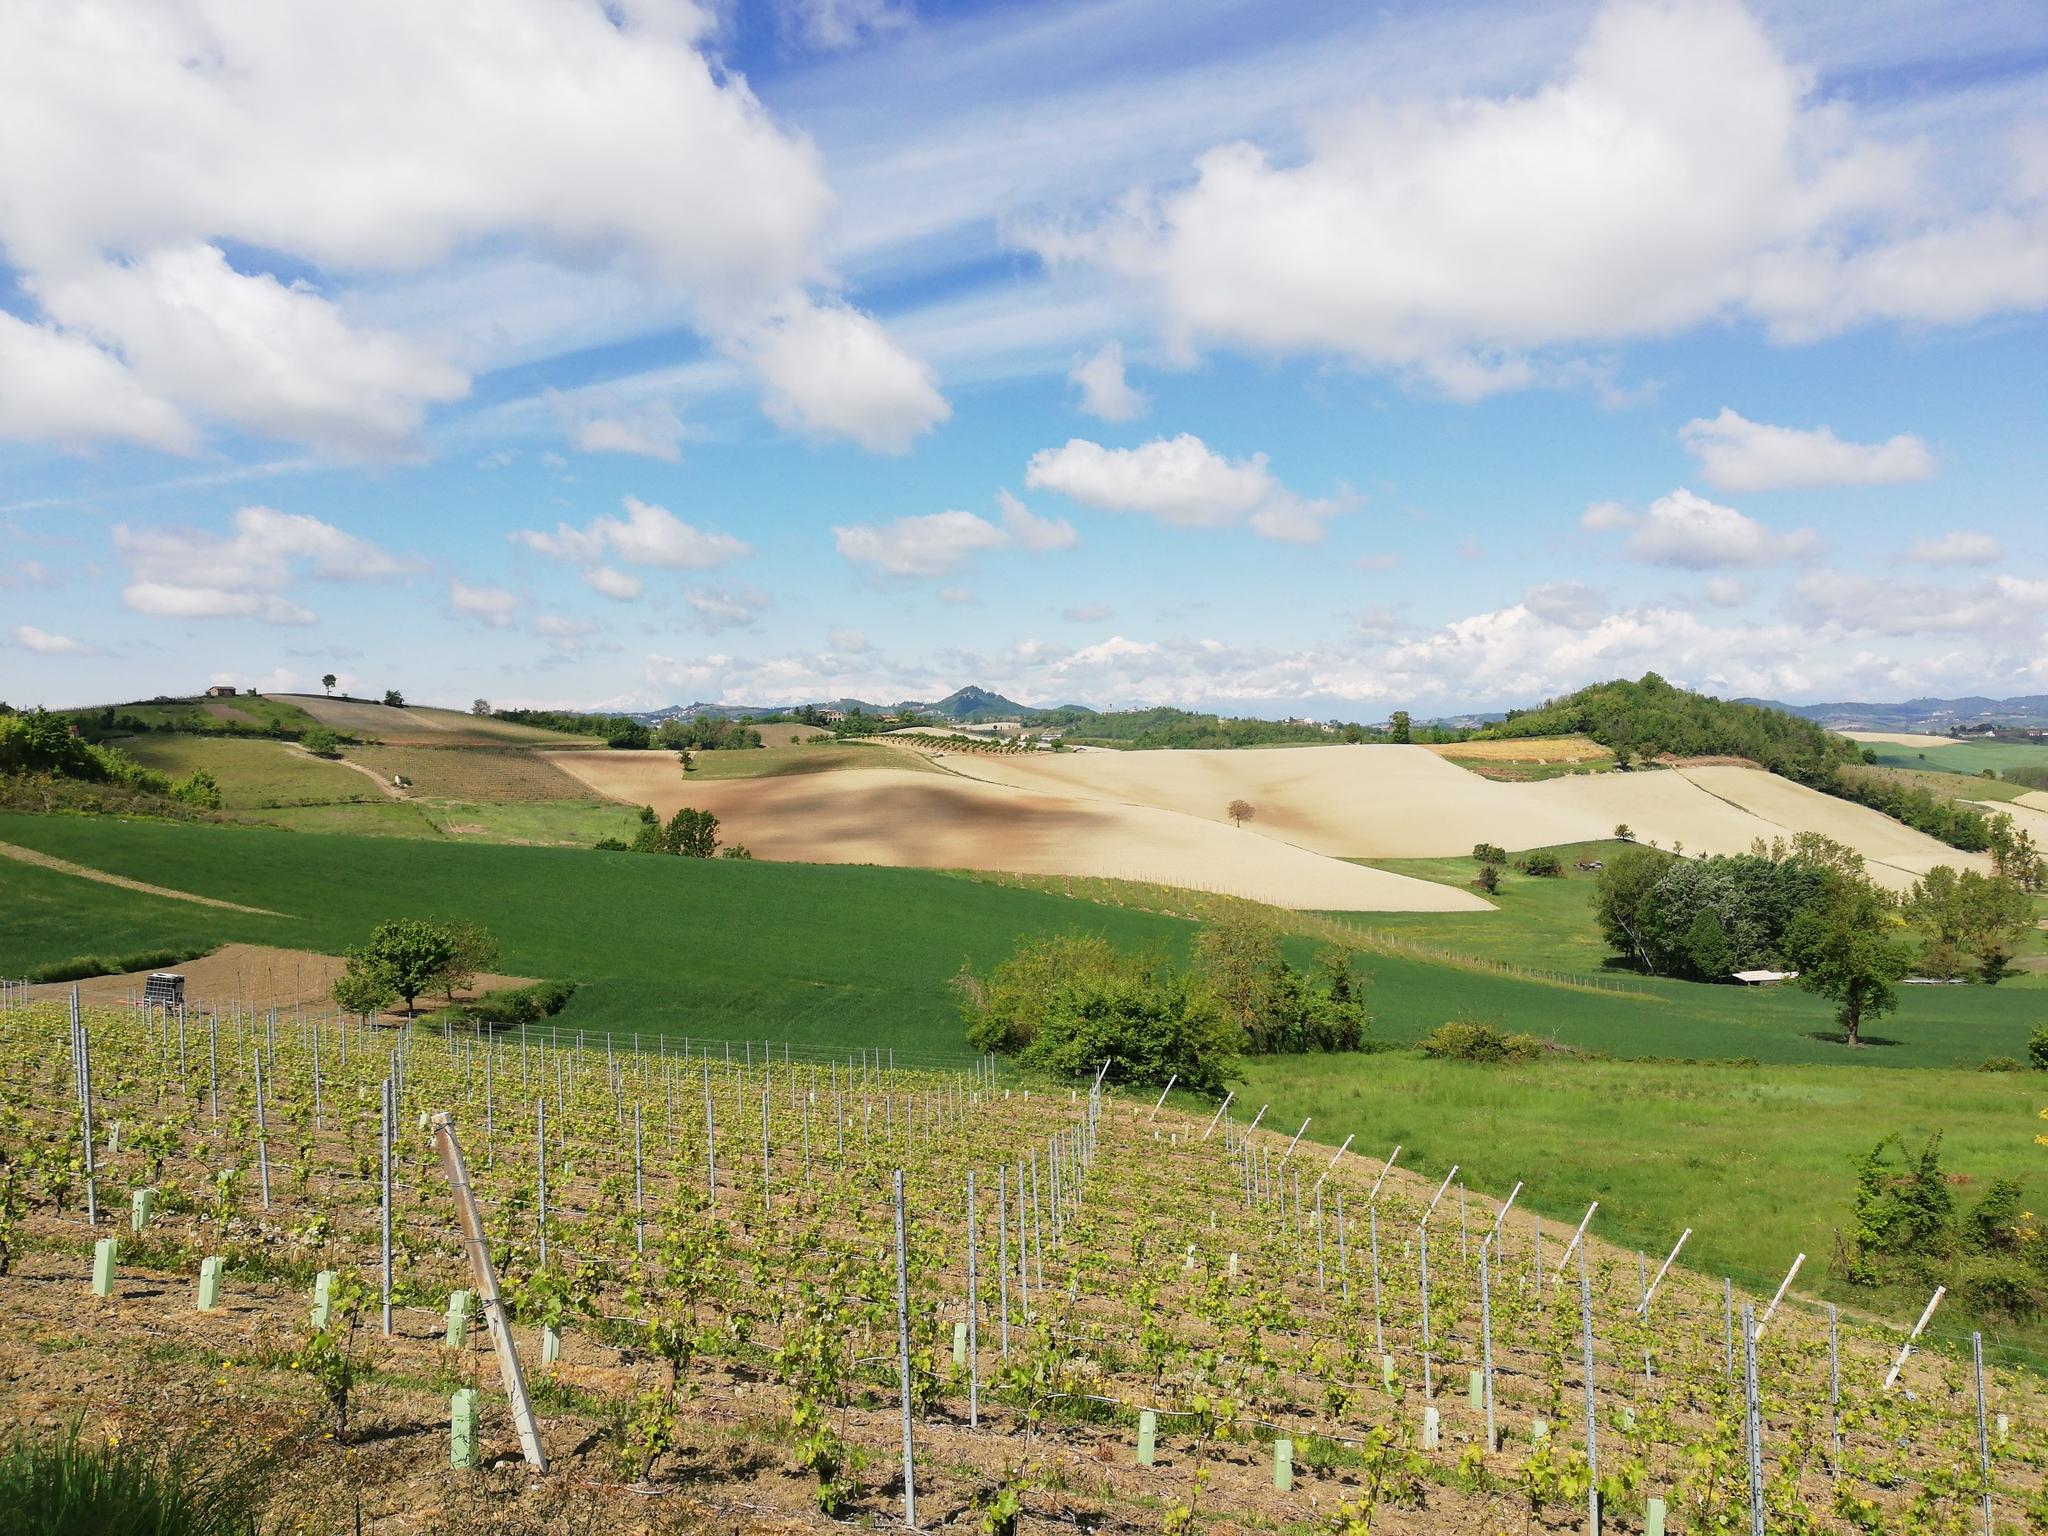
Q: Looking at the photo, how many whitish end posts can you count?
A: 14